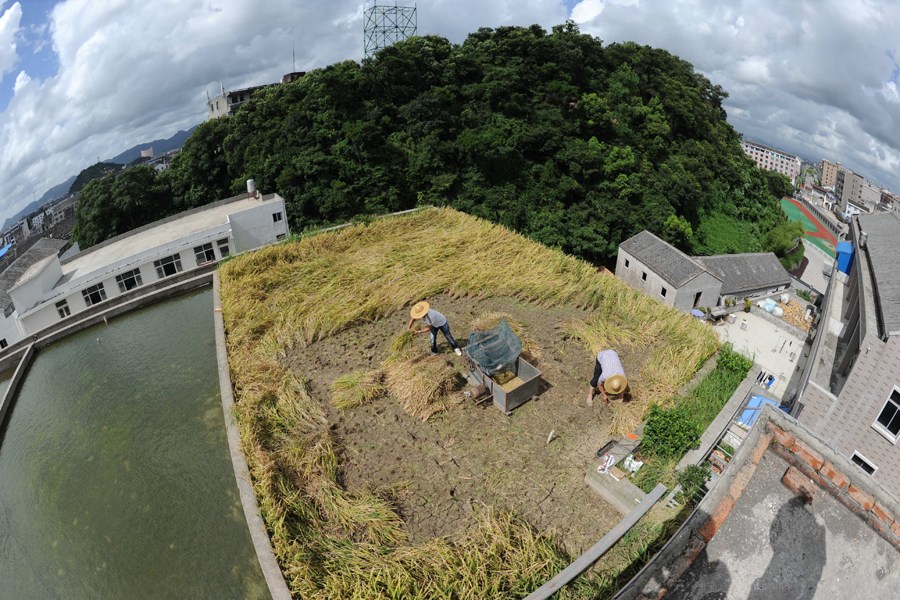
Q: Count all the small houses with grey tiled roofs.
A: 2